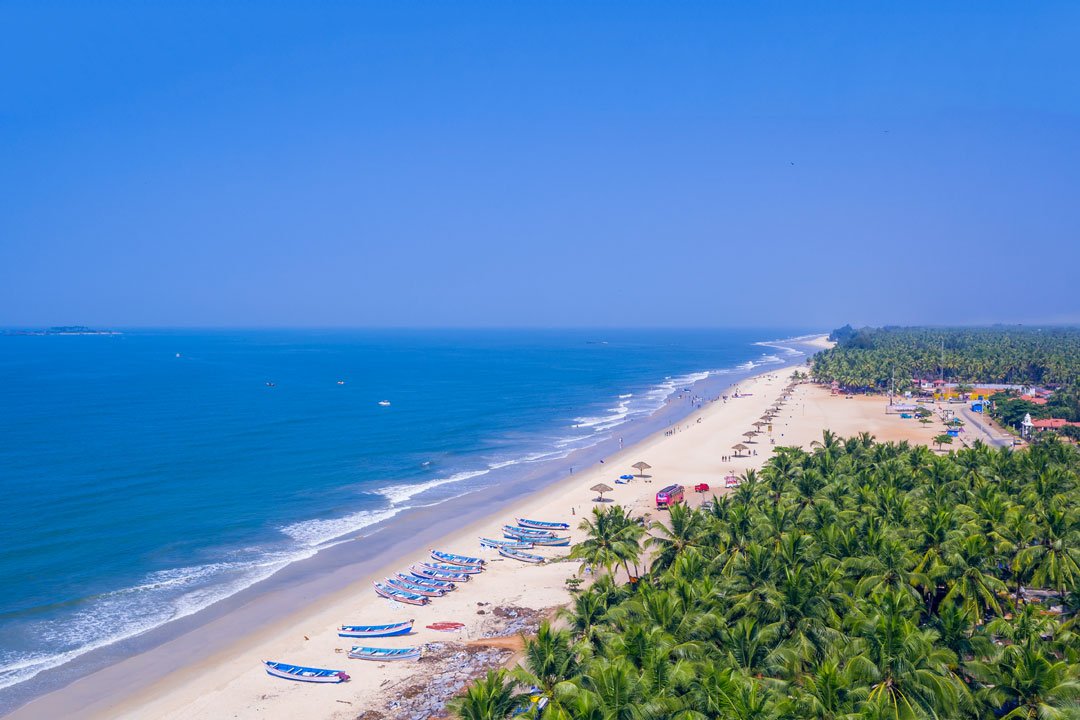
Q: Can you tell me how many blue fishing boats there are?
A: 14